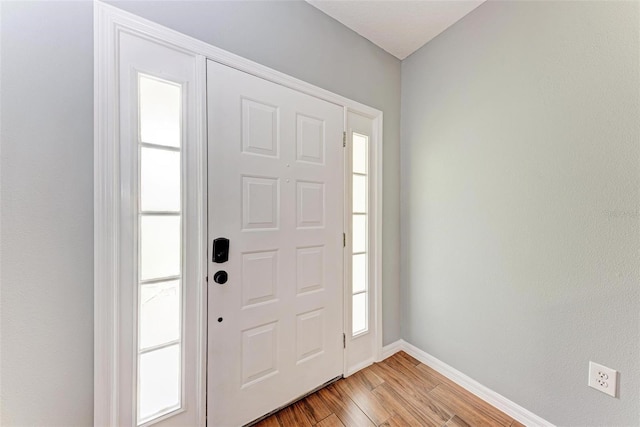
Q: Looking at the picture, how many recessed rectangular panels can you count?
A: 8